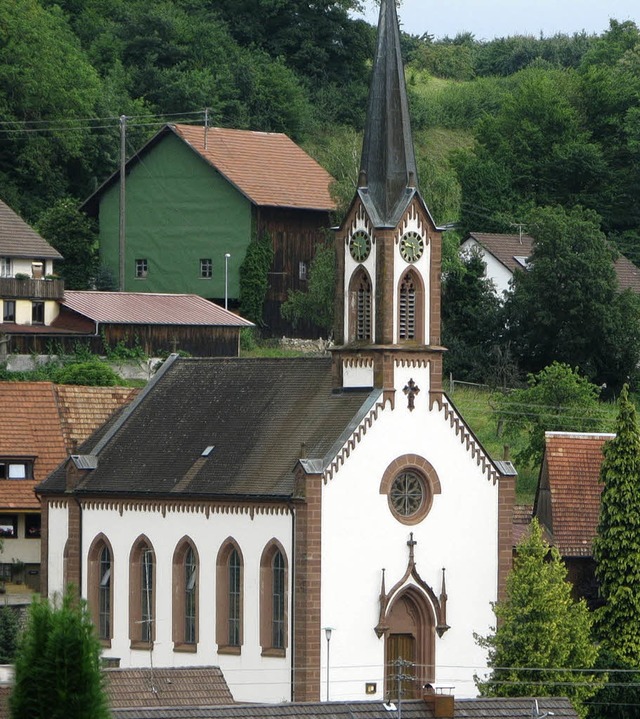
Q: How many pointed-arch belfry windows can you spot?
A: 2